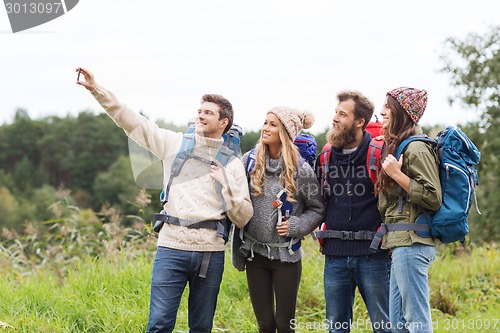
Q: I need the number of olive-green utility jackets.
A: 1